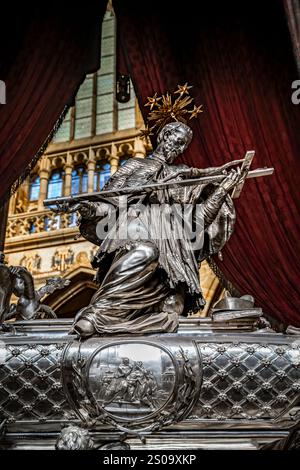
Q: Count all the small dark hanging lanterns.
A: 1